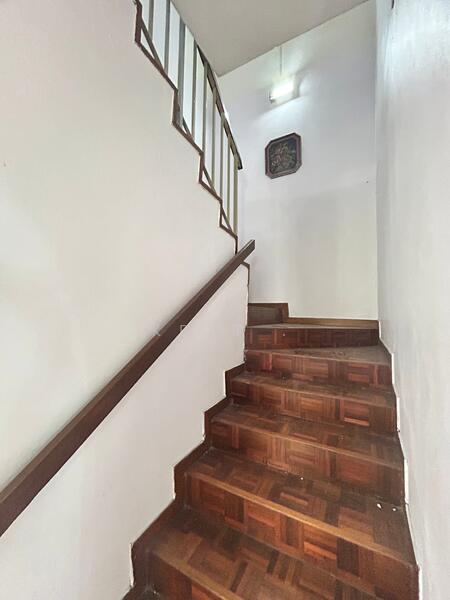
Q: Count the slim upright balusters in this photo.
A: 9